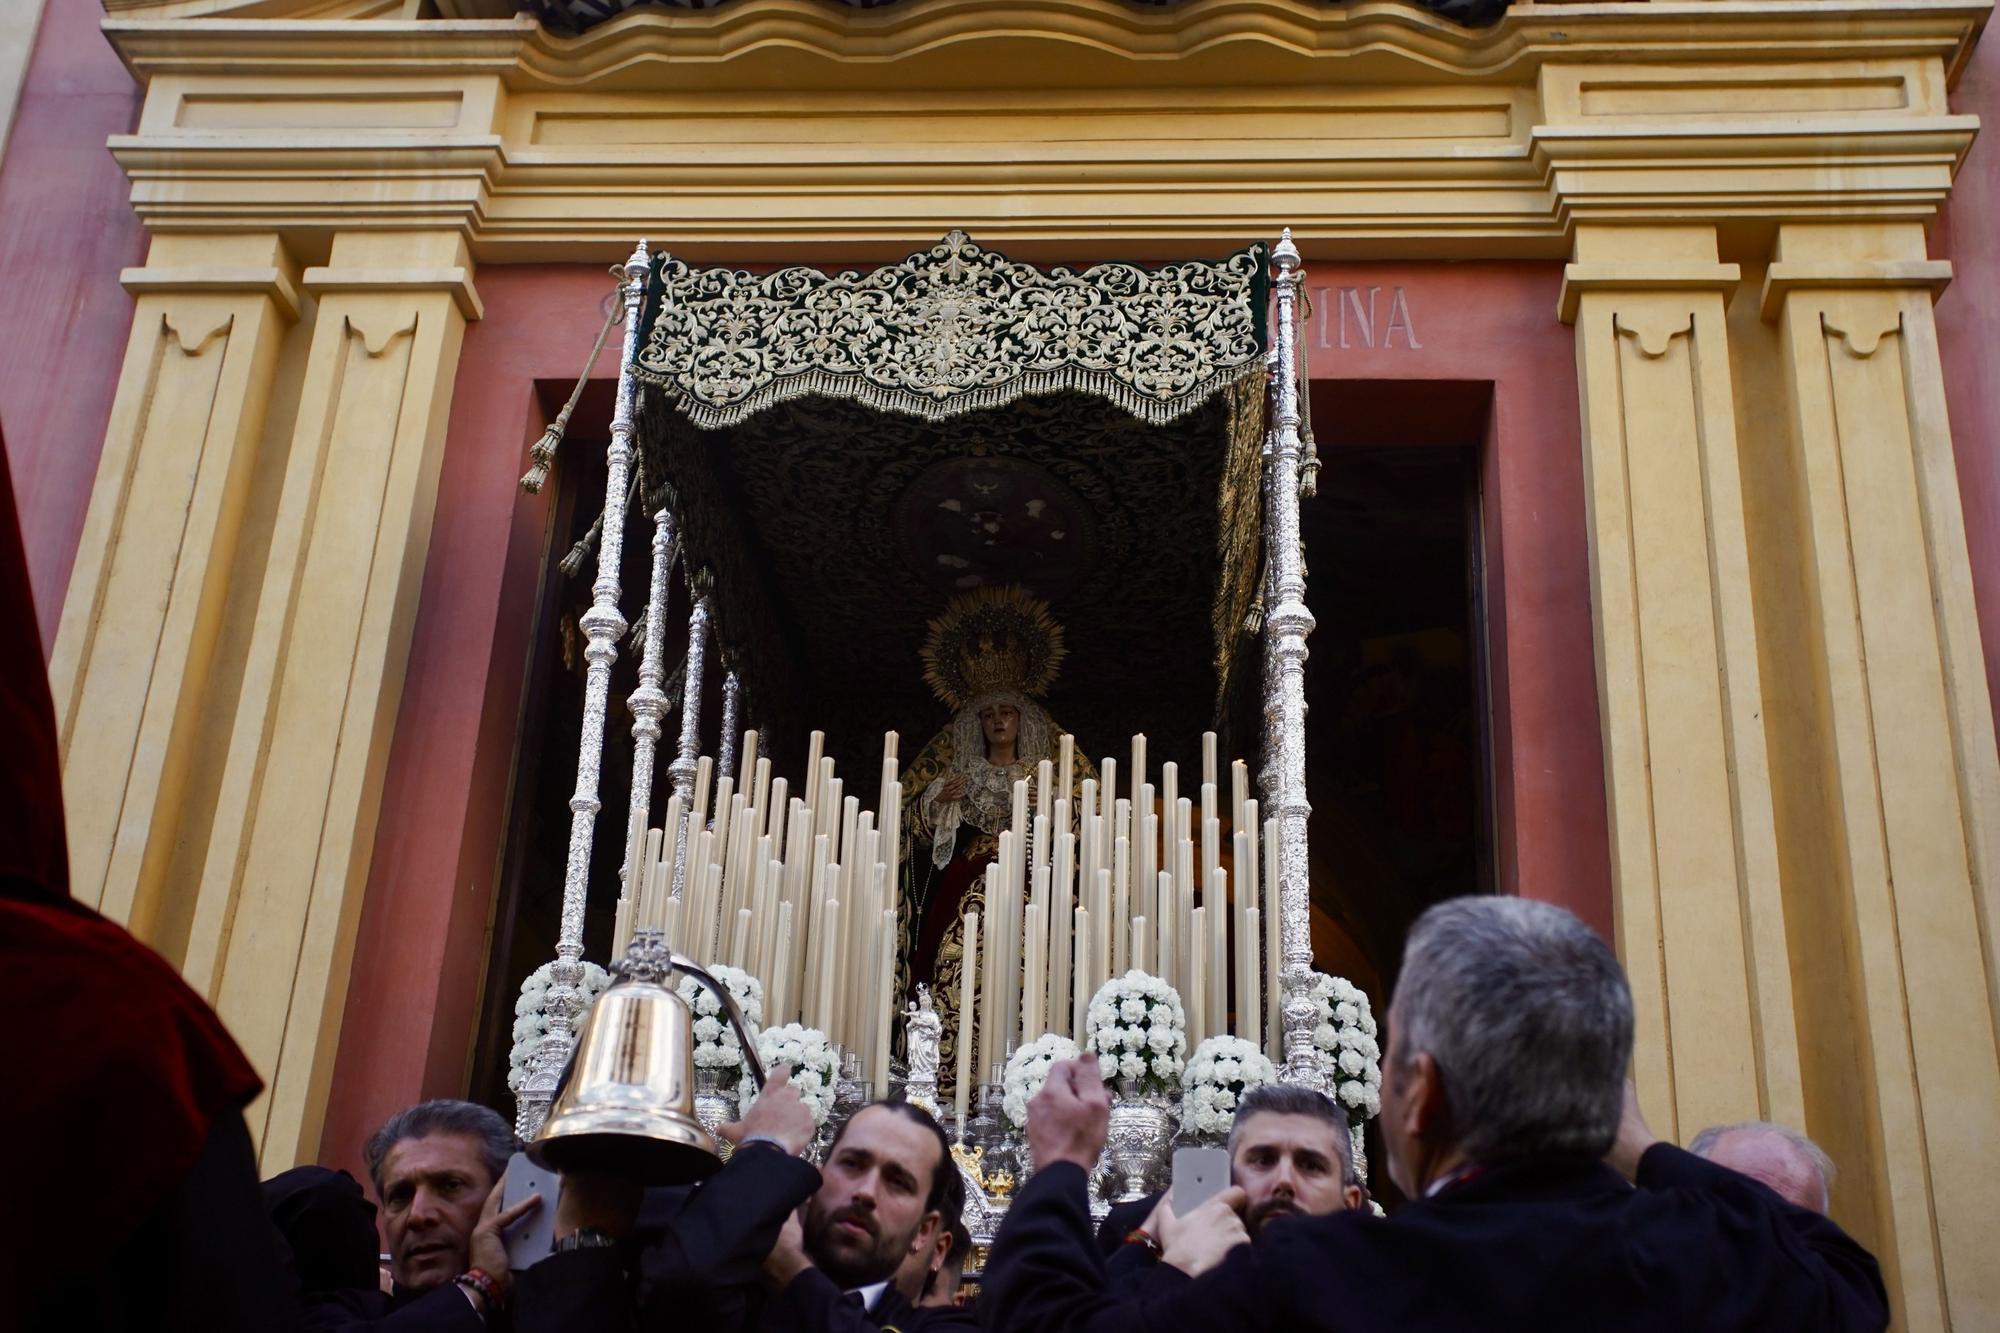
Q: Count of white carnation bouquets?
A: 7